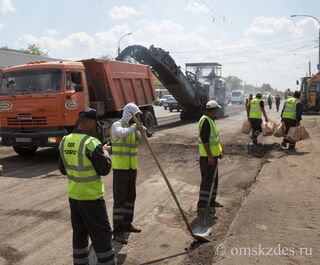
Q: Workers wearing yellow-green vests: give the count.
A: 5